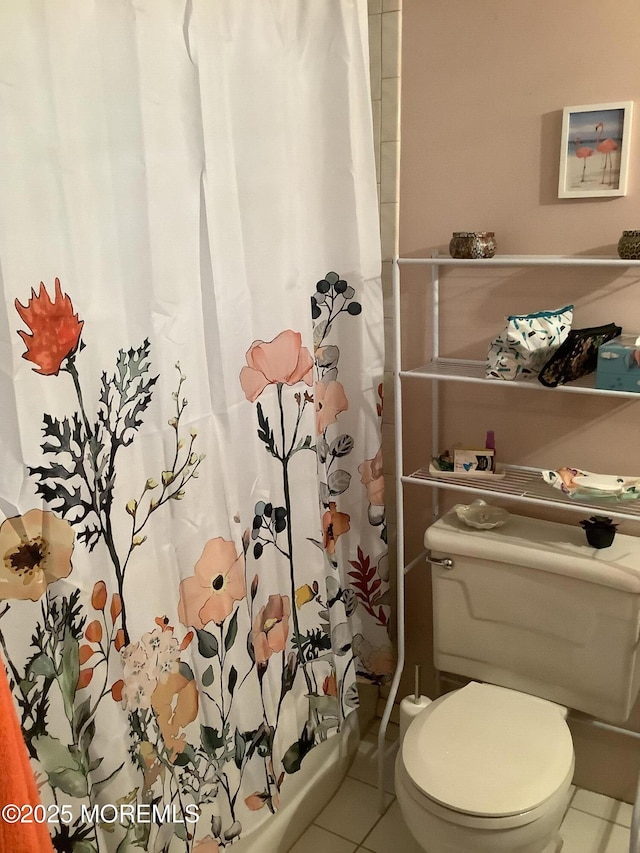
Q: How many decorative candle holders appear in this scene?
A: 2